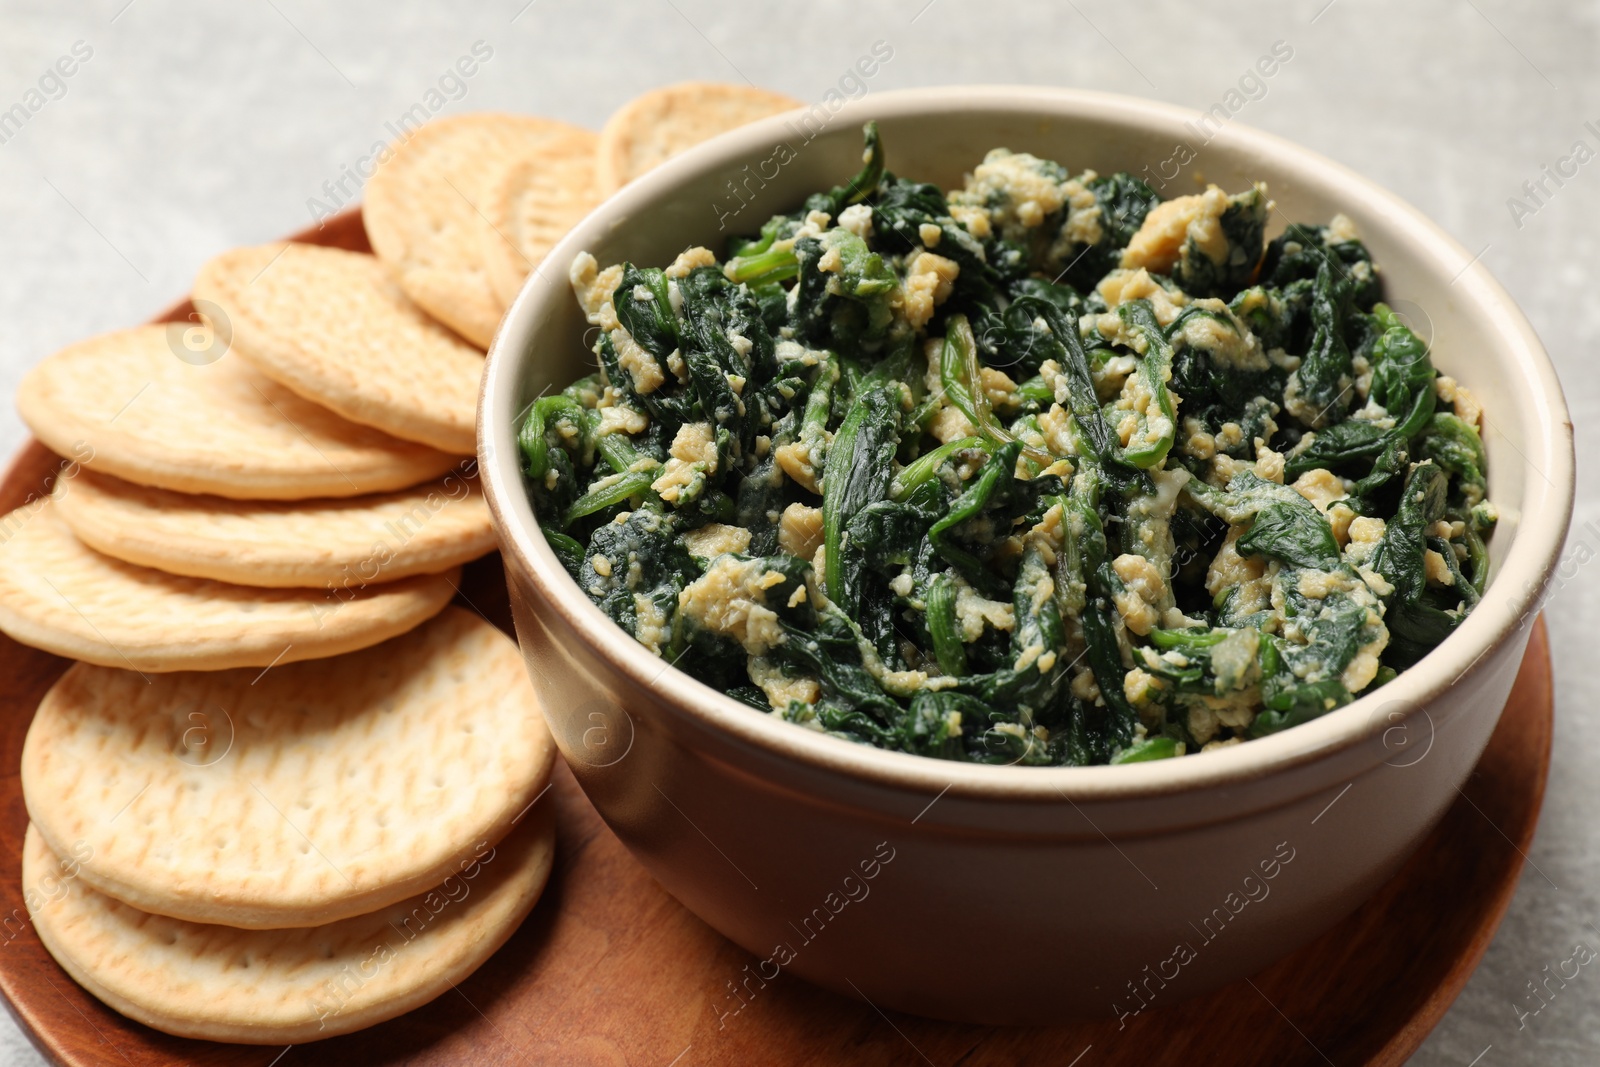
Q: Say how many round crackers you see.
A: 9